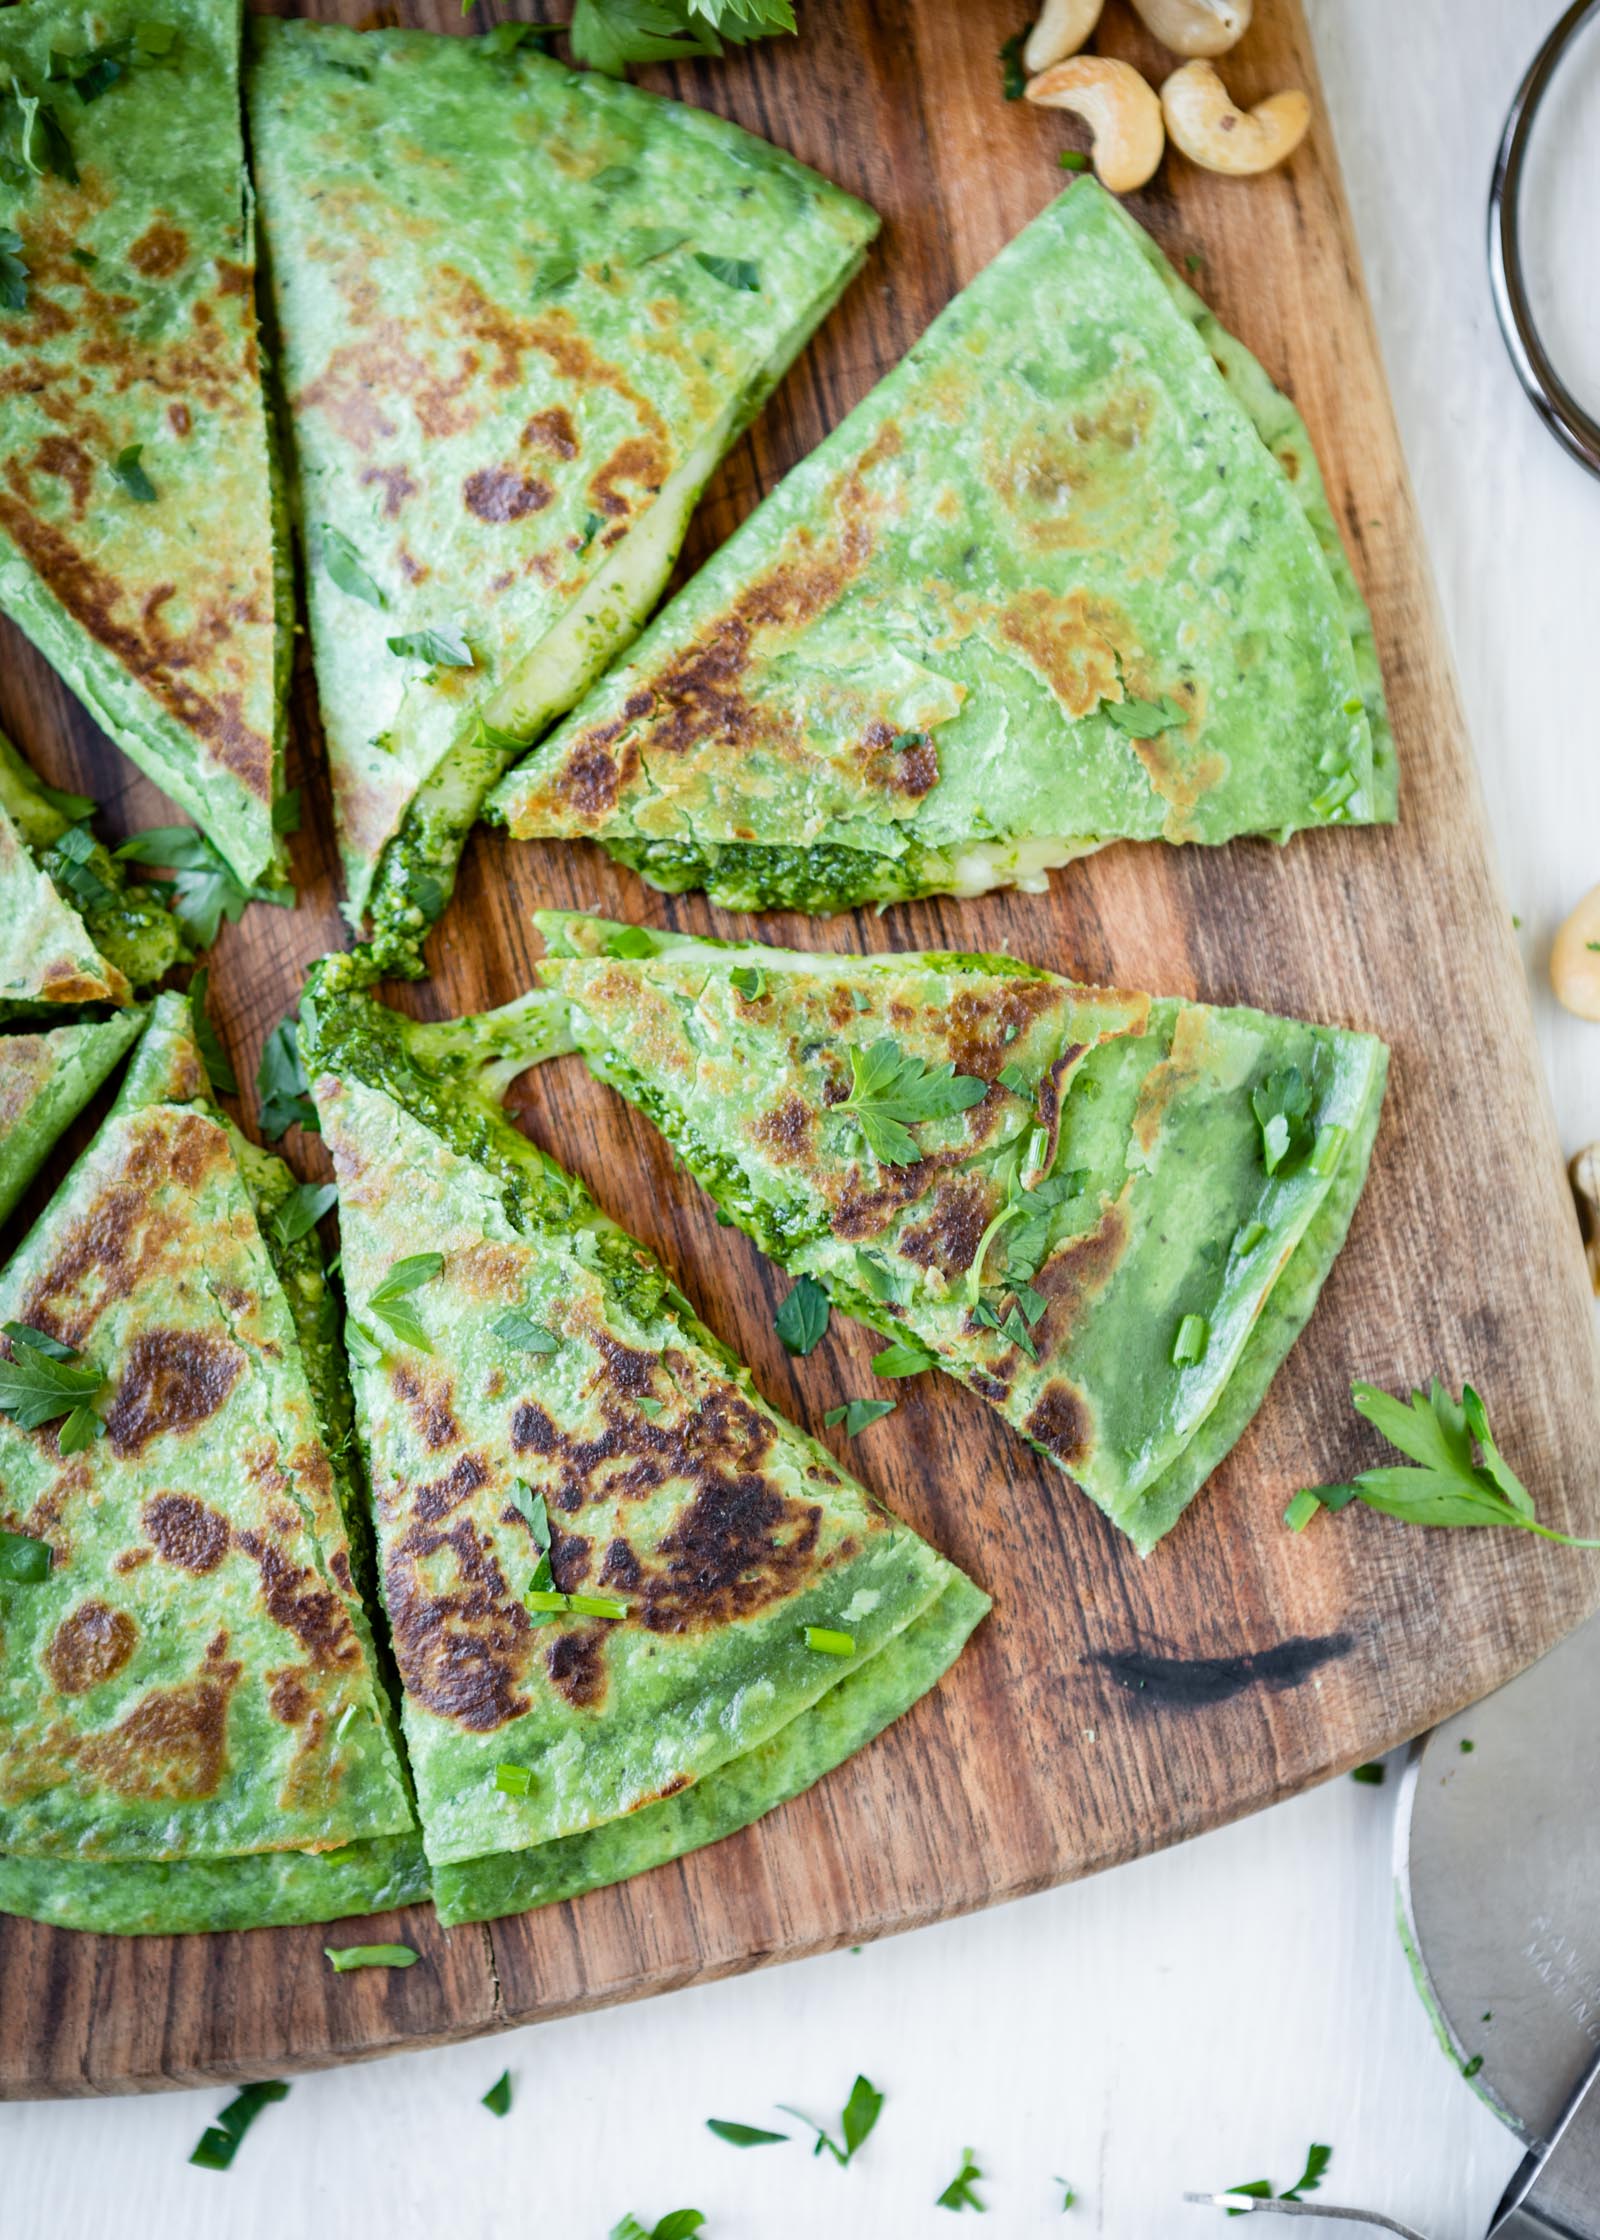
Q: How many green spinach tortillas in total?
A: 8